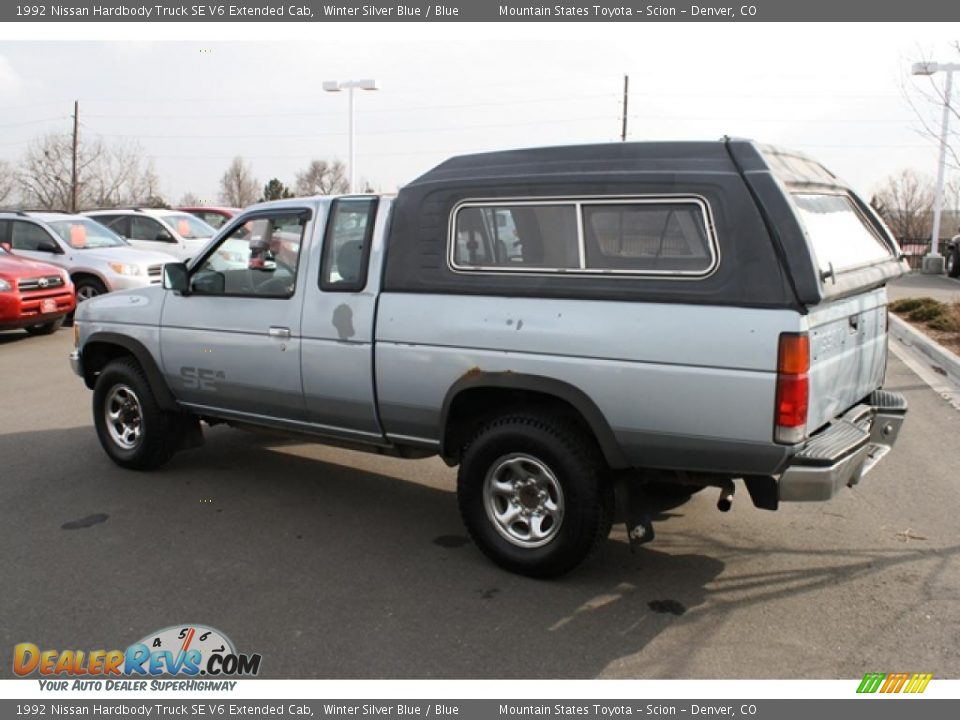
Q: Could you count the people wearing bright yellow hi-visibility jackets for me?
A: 0